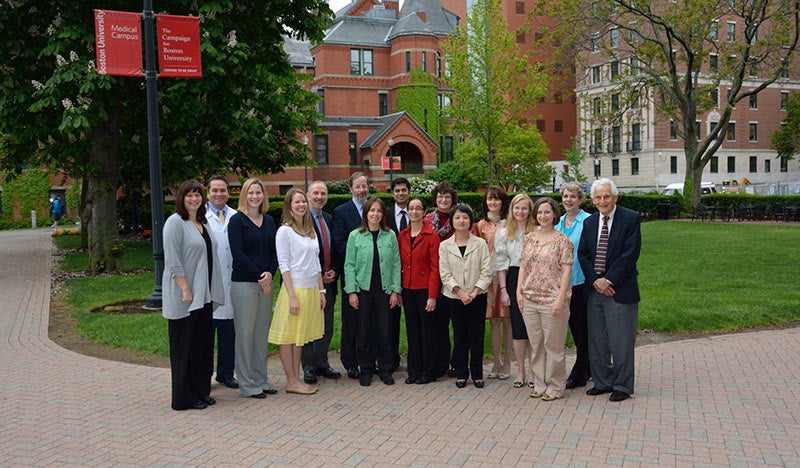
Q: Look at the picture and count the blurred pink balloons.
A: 0